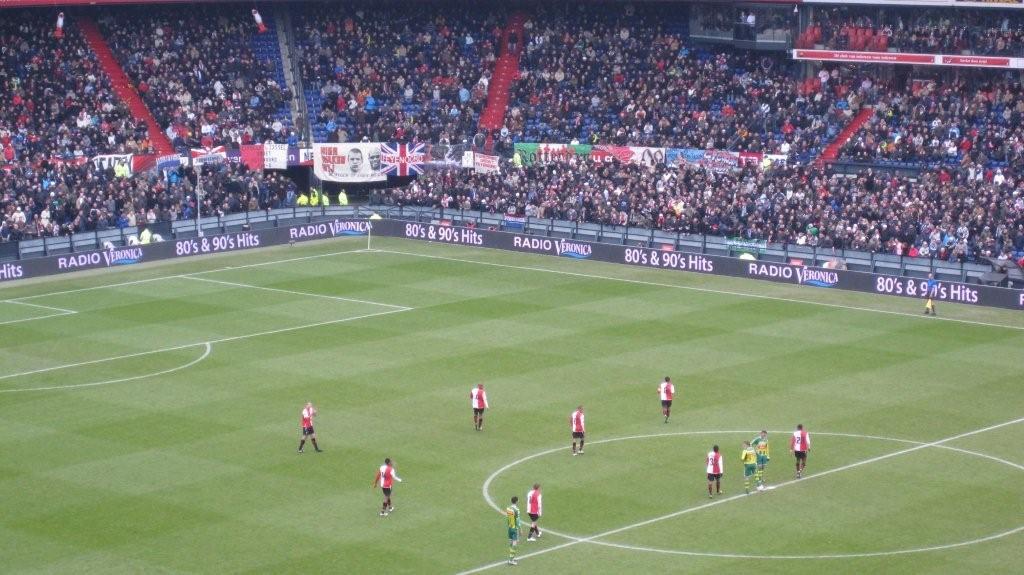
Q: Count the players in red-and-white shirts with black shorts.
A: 8